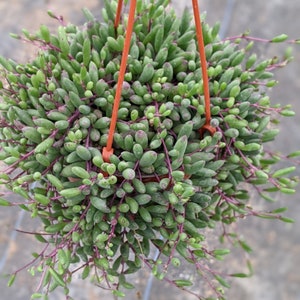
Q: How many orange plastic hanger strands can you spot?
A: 3